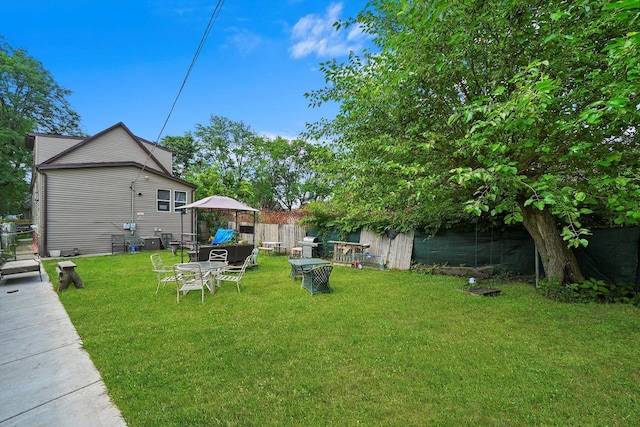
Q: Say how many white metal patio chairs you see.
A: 4